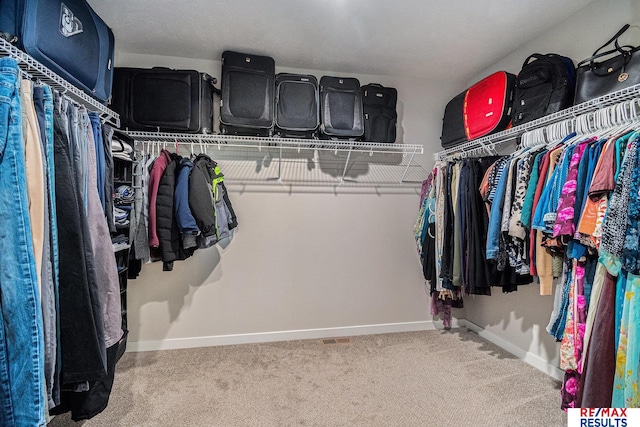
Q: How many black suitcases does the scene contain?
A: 5